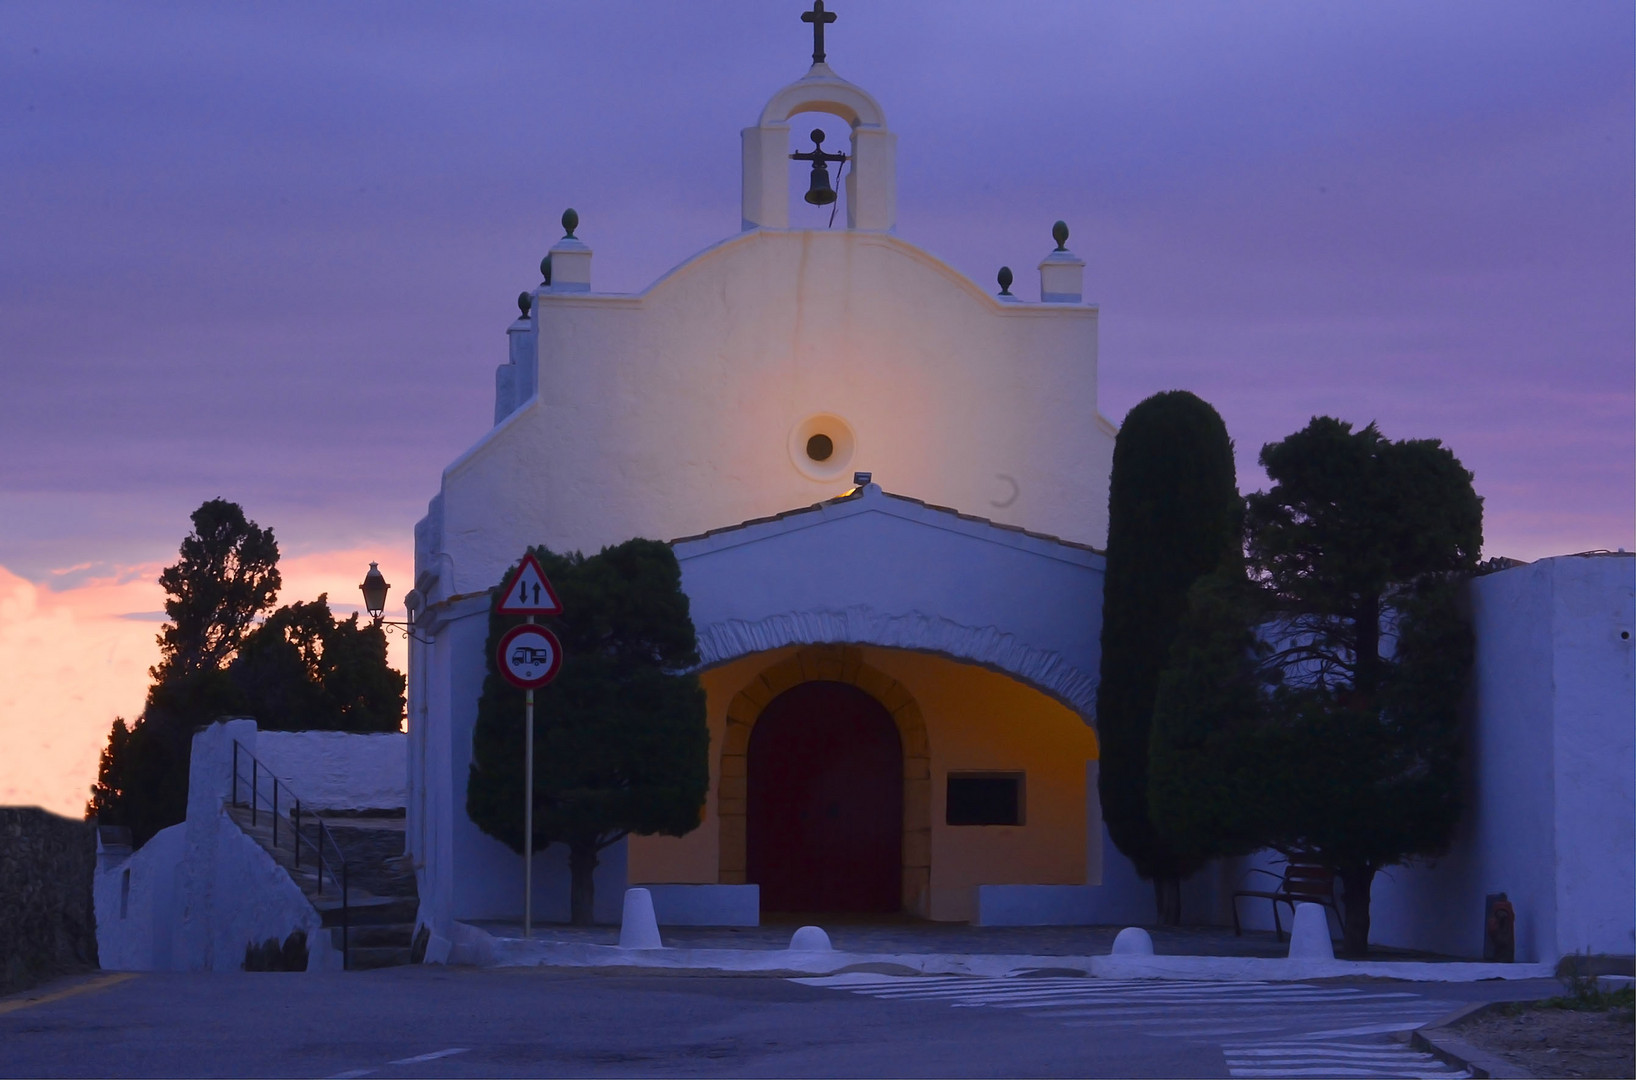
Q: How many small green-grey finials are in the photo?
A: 5